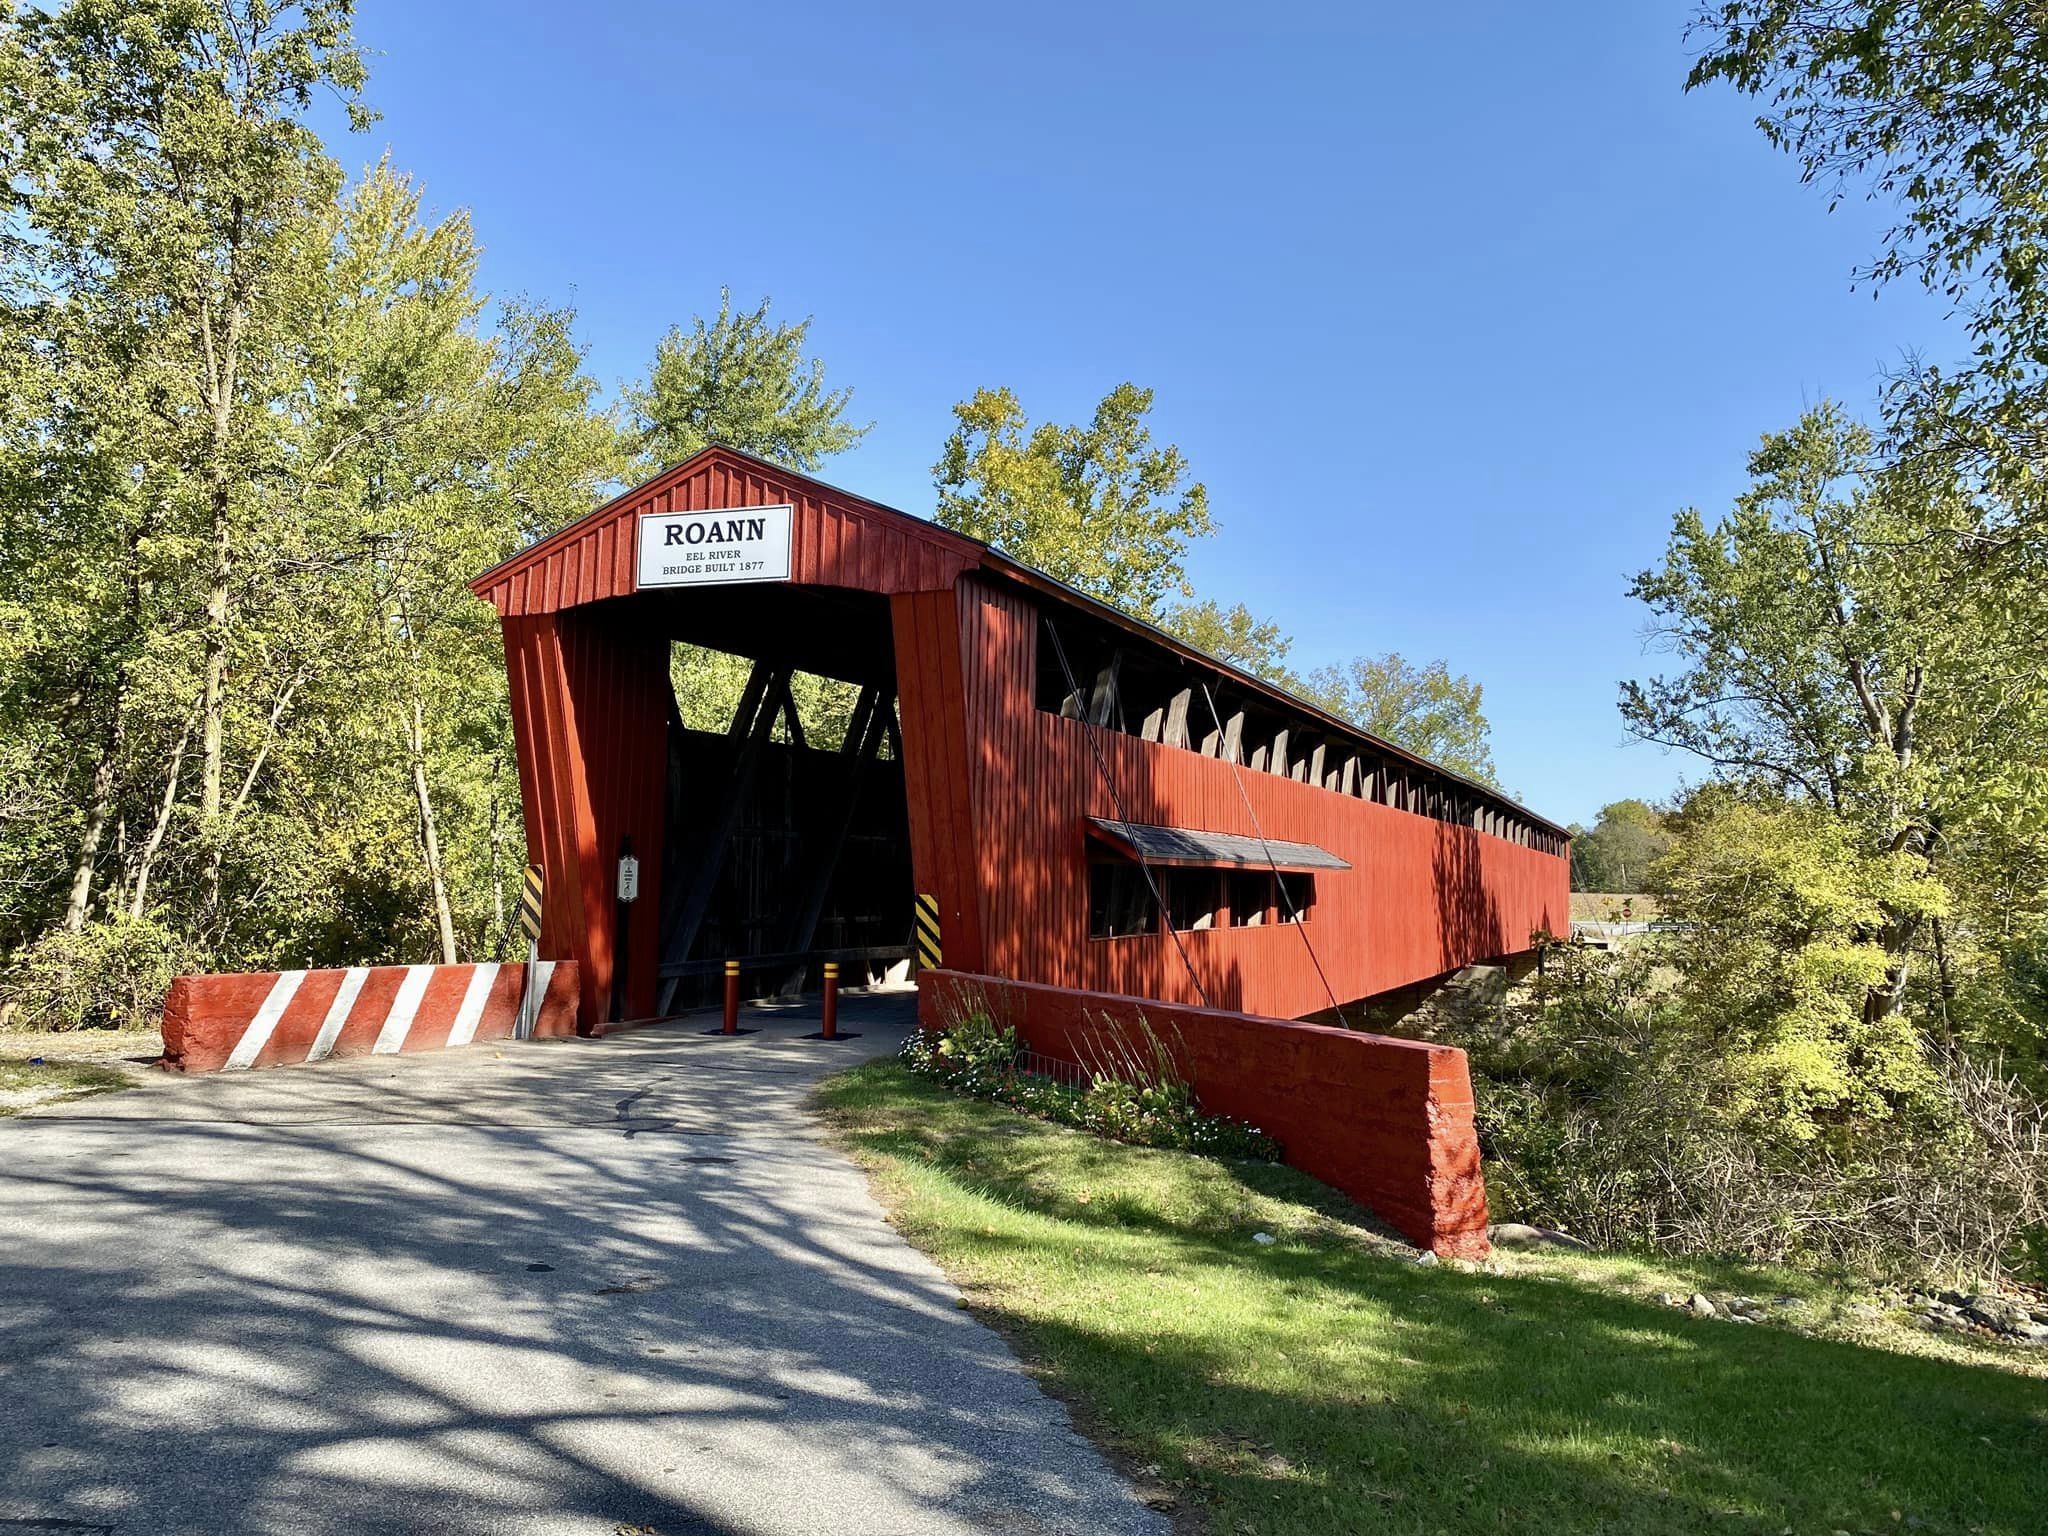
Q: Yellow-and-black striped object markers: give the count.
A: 2